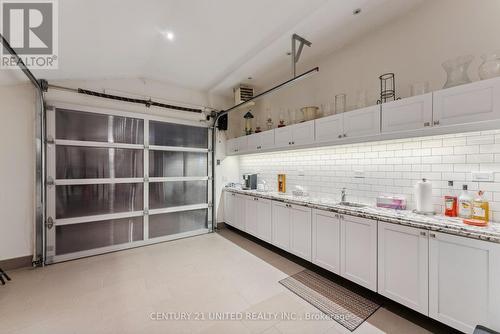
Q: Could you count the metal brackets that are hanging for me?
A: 1